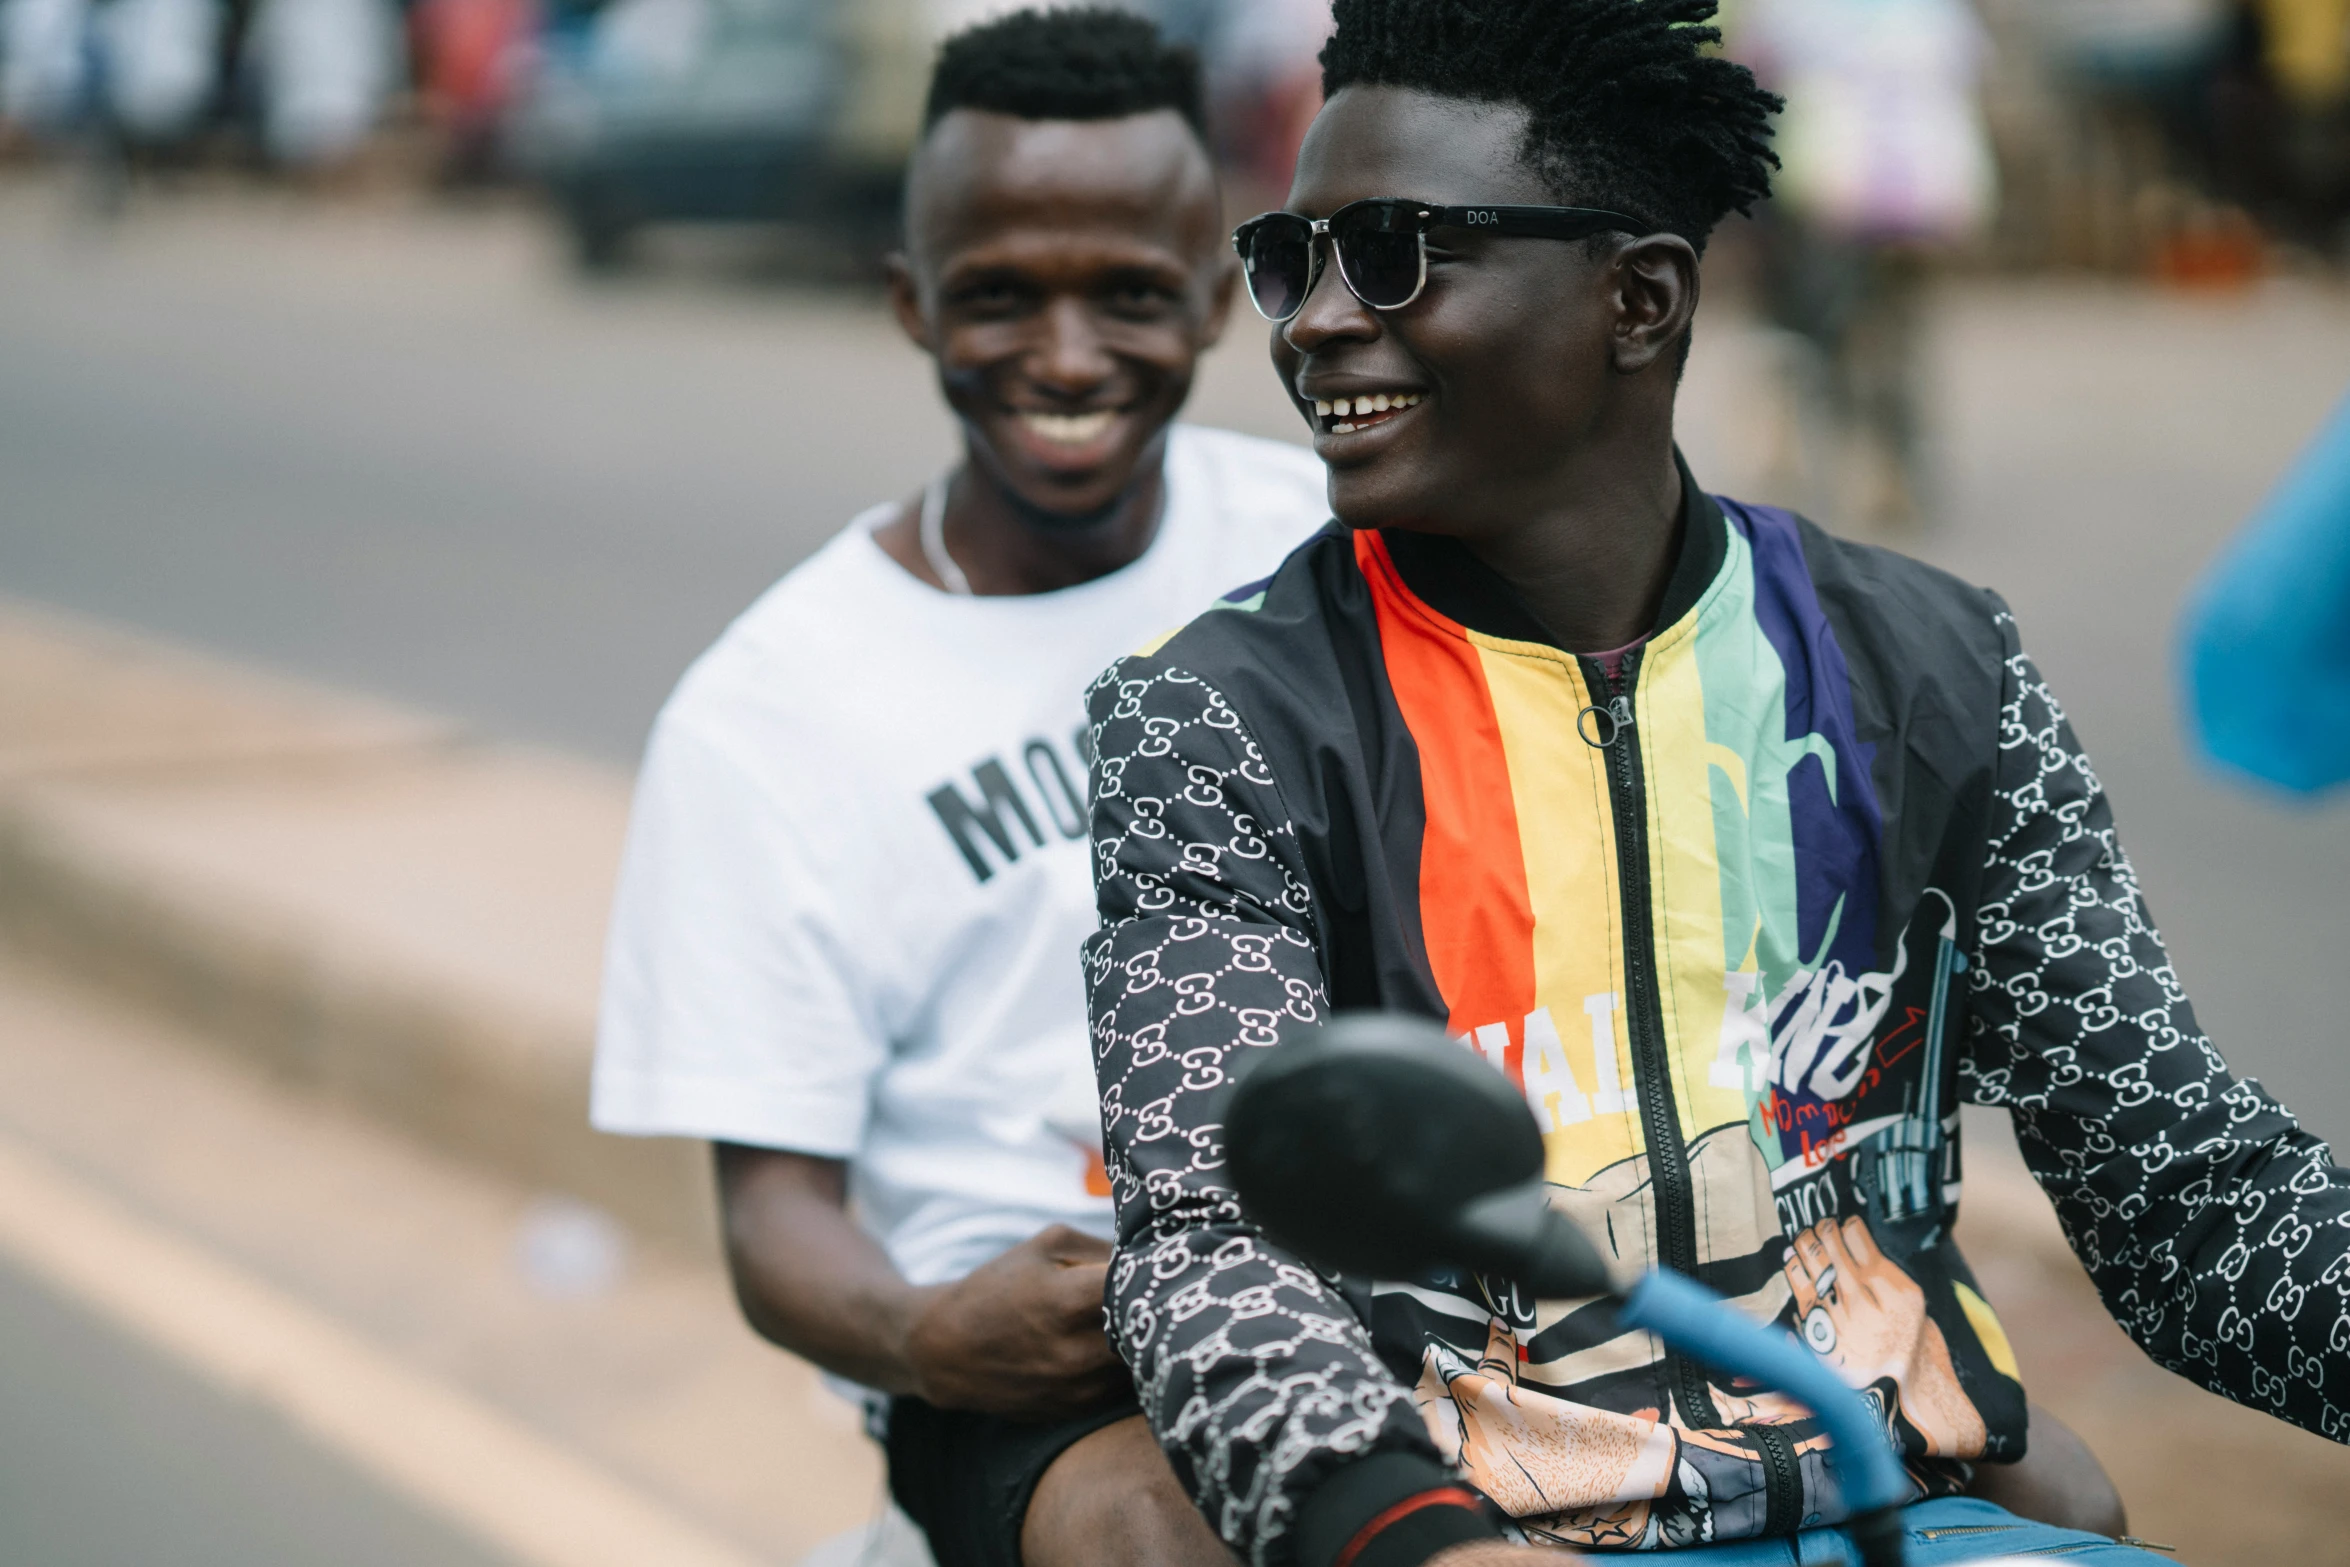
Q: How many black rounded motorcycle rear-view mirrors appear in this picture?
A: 1